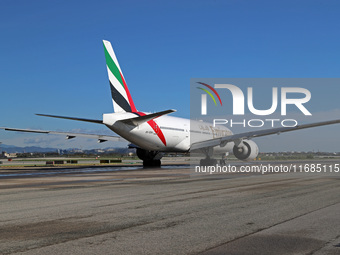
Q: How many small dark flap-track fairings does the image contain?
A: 2